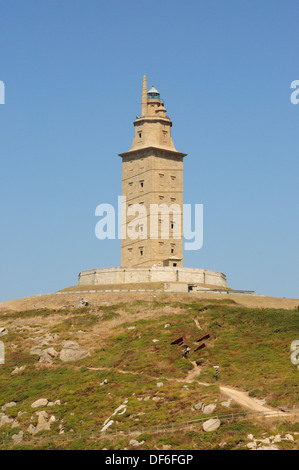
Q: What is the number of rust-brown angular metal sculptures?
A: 3